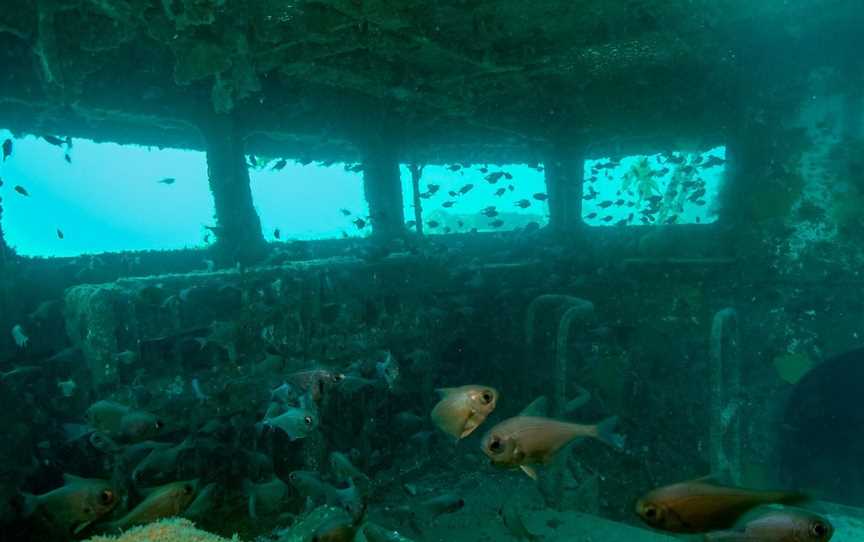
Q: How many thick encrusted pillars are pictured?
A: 3